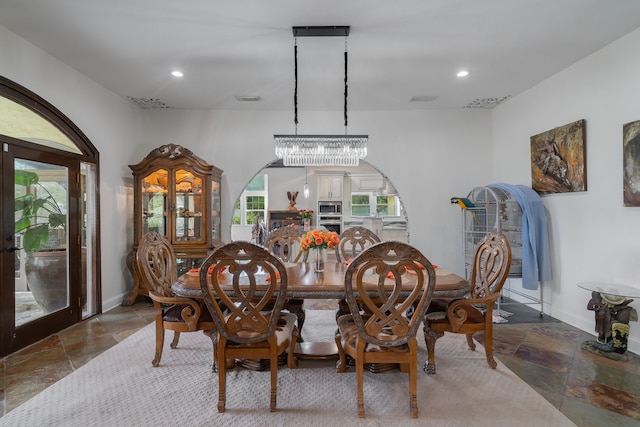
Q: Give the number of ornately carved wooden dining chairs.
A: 6